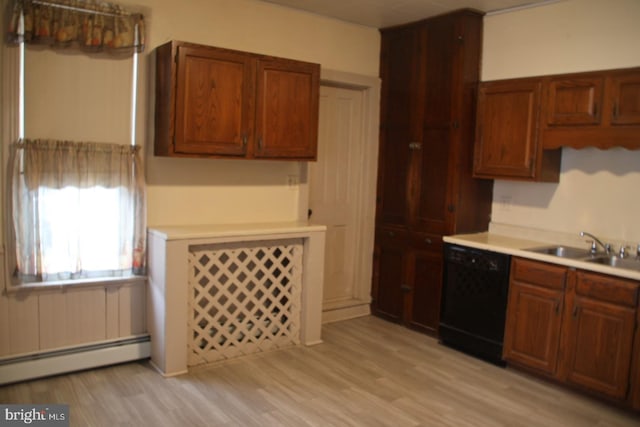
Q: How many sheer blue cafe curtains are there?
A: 0